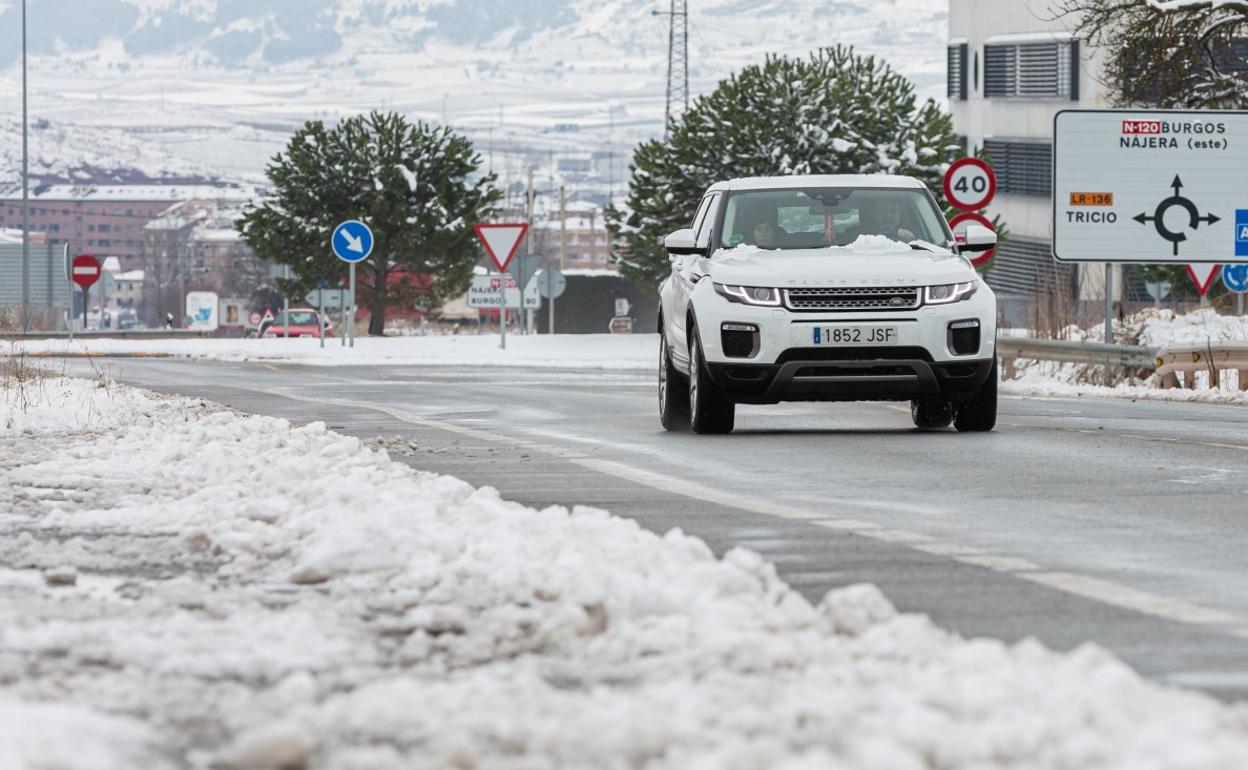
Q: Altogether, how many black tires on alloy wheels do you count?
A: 4